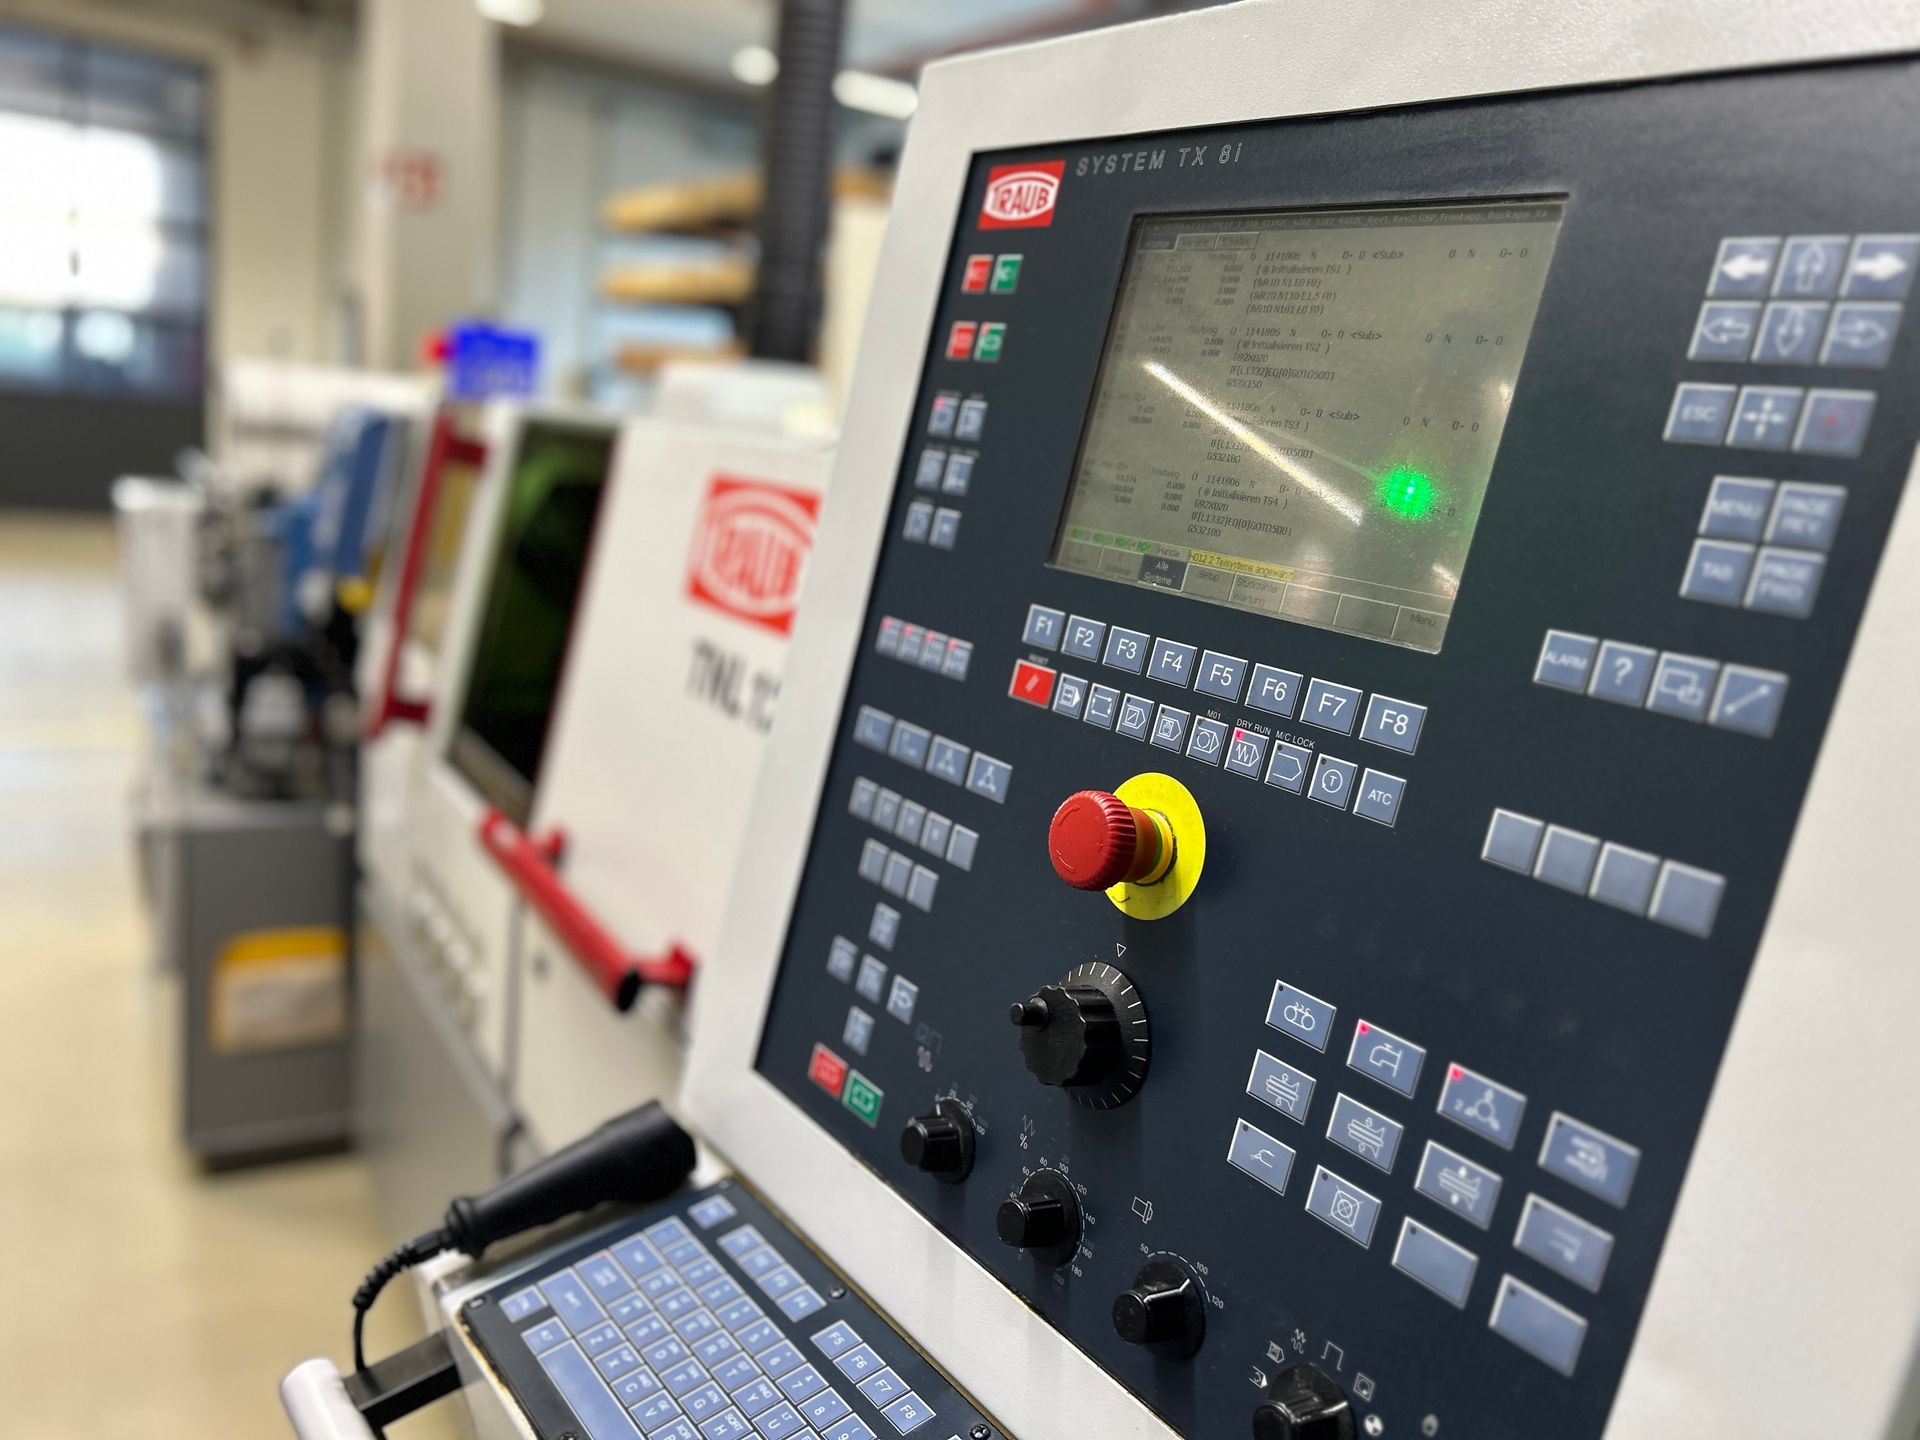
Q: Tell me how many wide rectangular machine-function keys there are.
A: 12